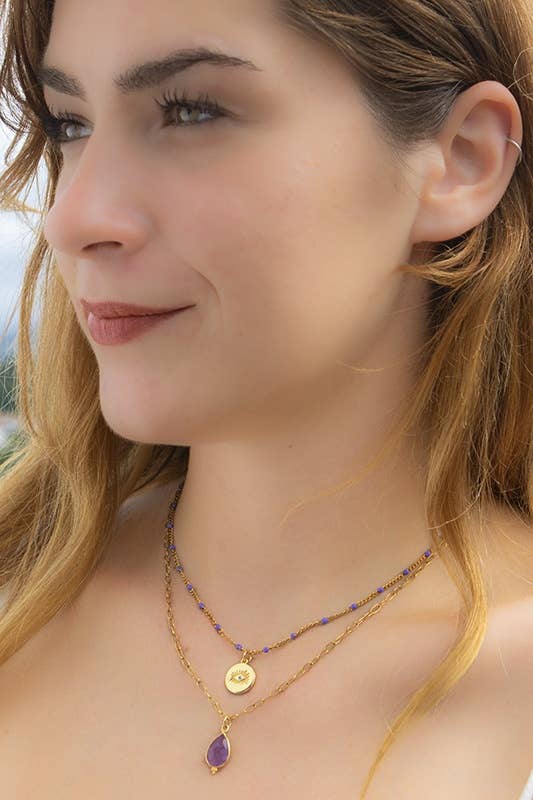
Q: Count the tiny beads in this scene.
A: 15